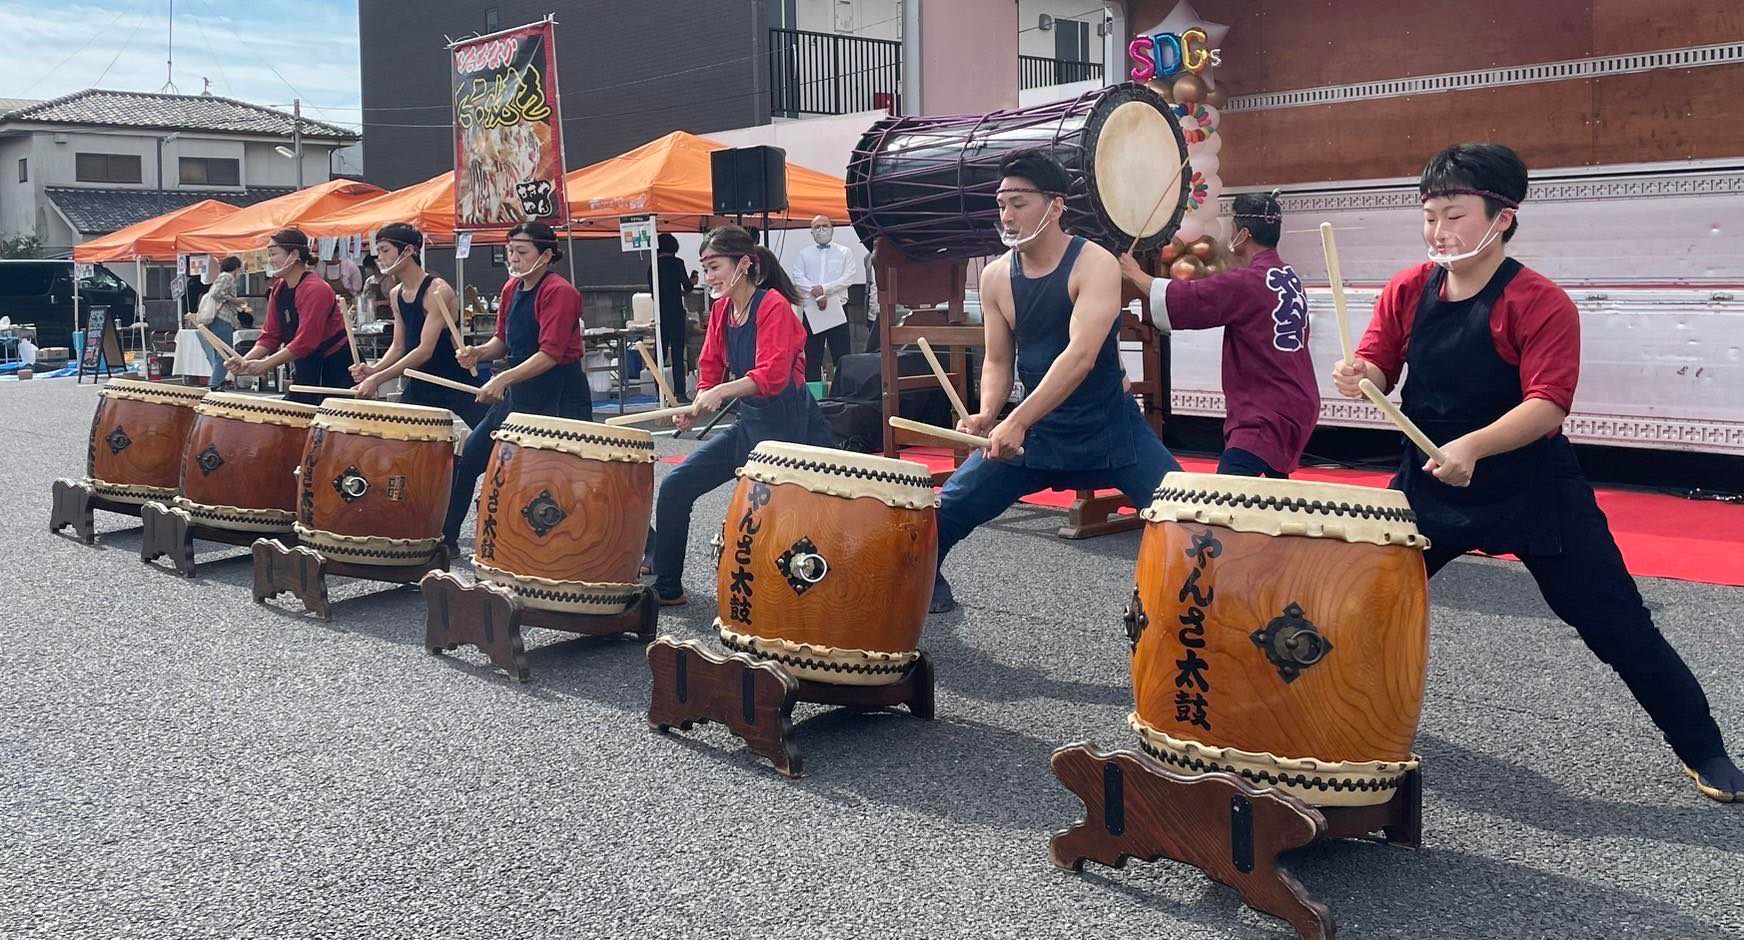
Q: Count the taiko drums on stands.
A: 7